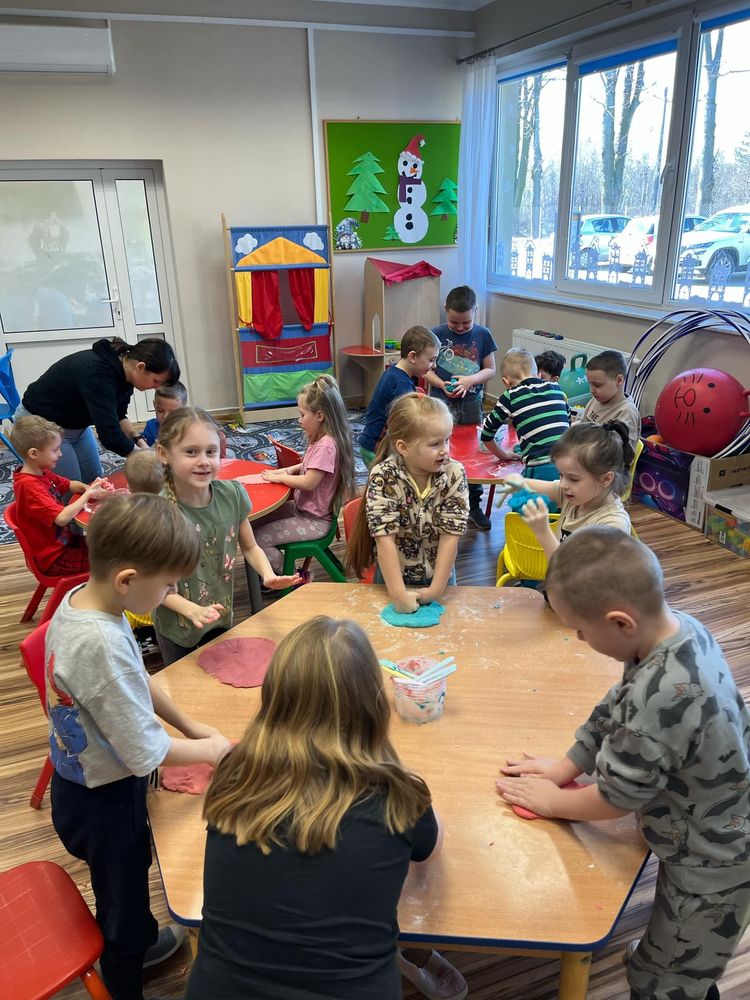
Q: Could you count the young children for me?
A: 14